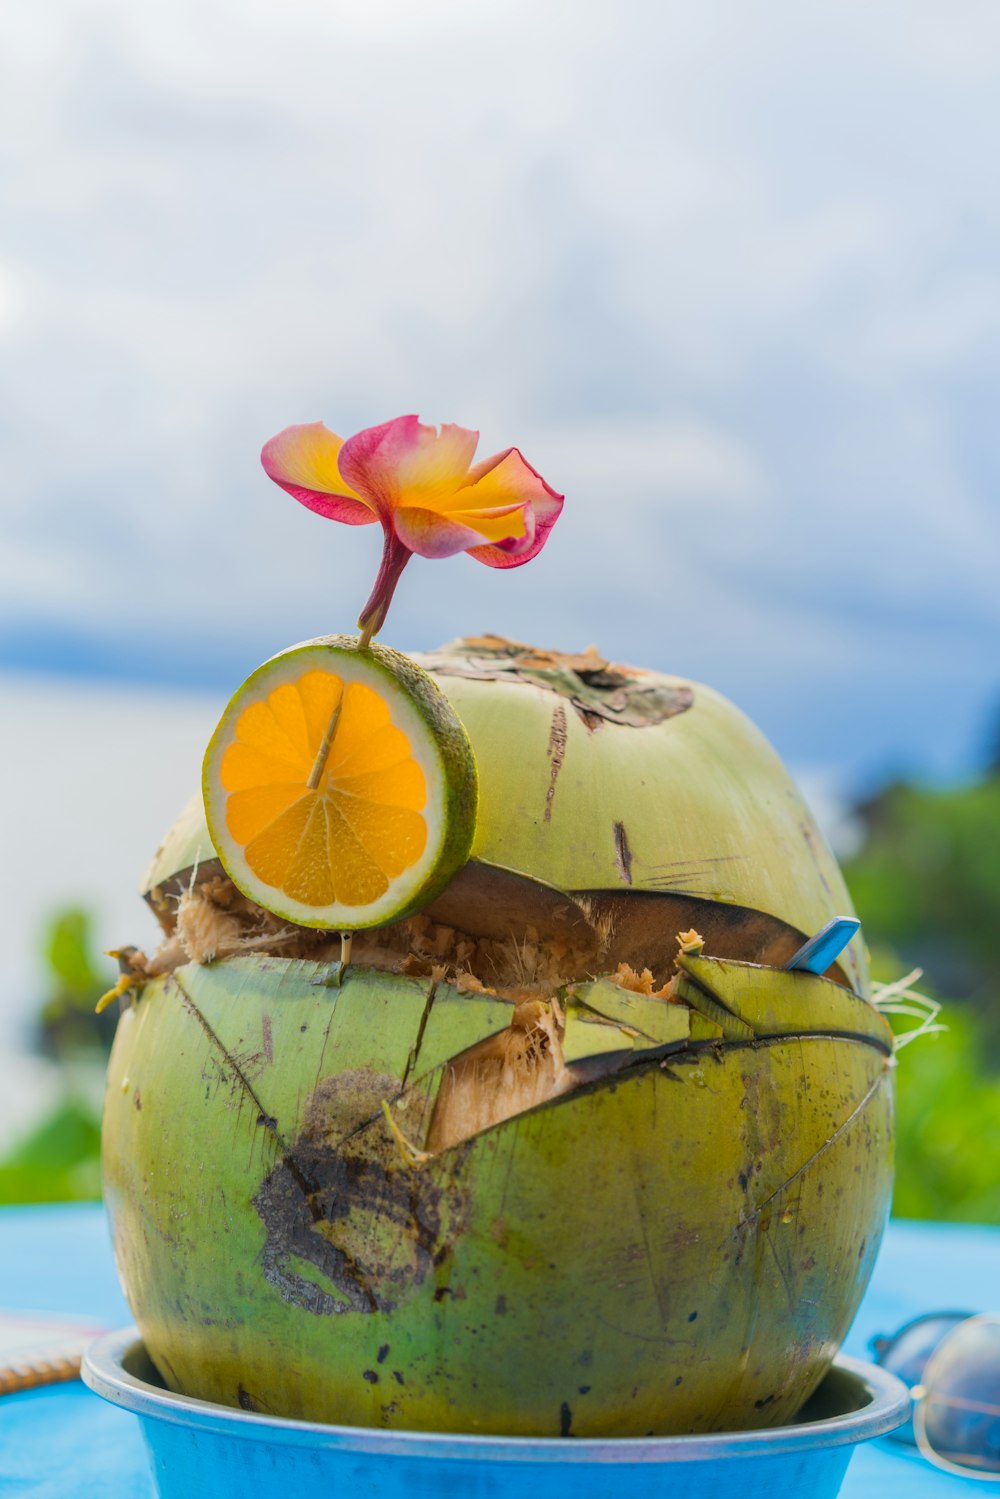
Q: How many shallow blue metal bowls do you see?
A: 1